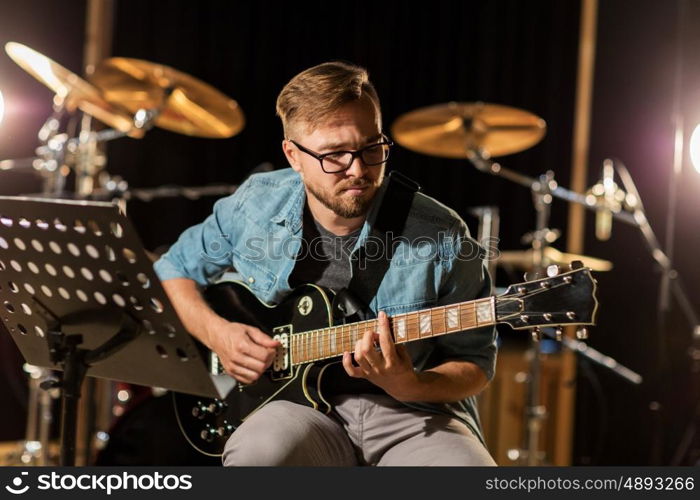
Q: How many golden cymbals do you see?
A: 4